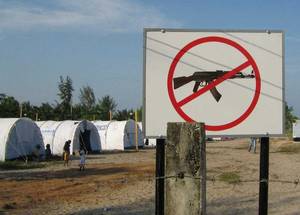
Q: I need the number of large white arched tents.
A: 3